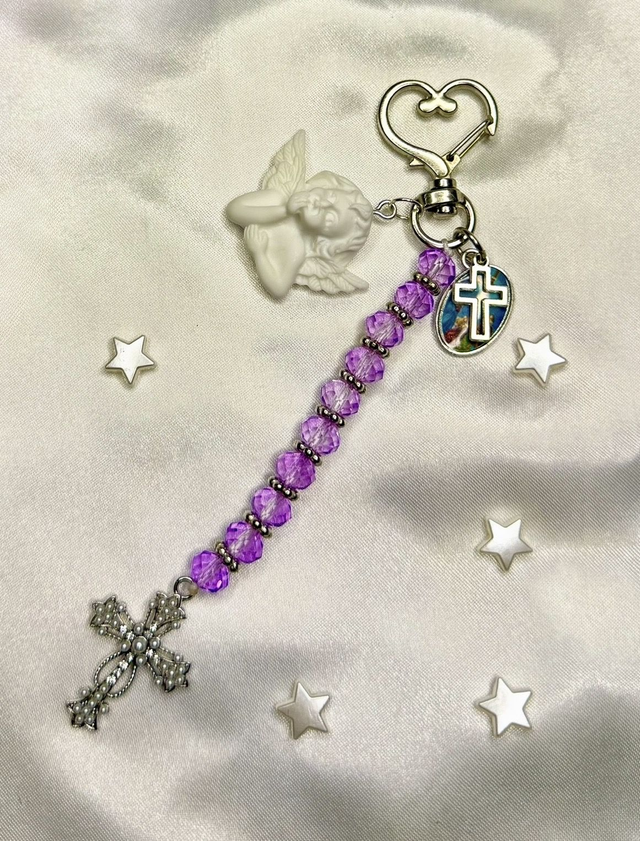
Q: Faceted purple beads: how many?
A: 10